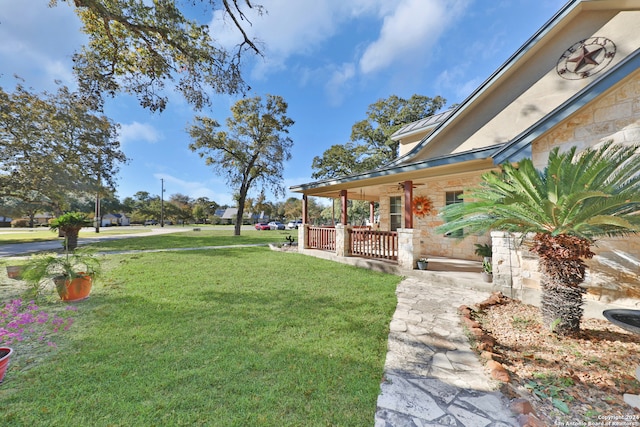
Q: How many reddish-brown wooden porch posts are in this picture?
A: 4